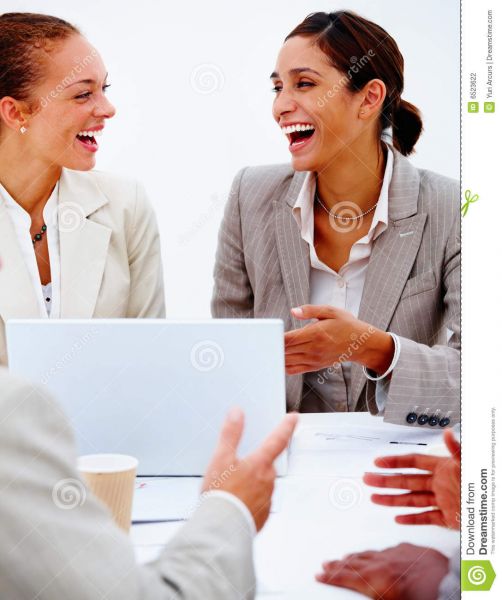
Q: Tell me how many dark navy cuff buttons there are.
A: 4